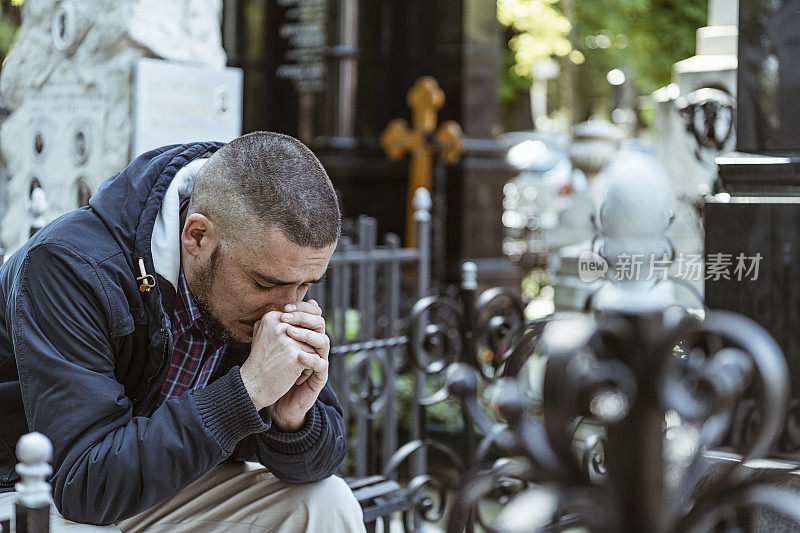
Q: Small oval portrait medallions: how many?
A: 6